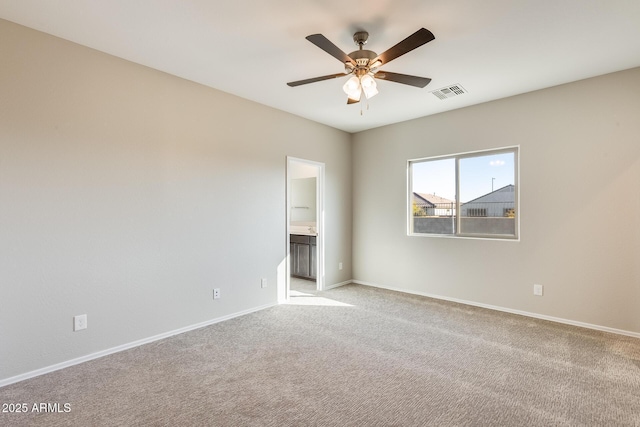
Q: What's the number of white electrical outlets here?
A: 5